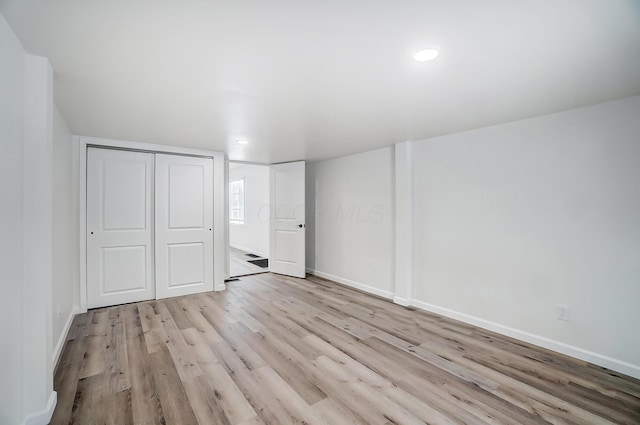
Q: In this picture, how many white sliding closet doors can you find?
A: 2